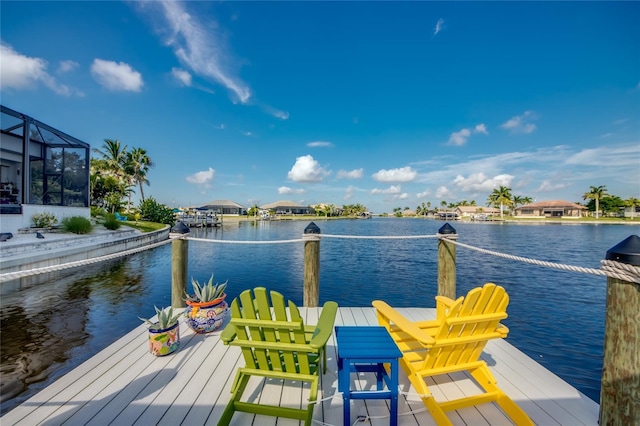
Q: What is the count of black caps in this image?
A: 4